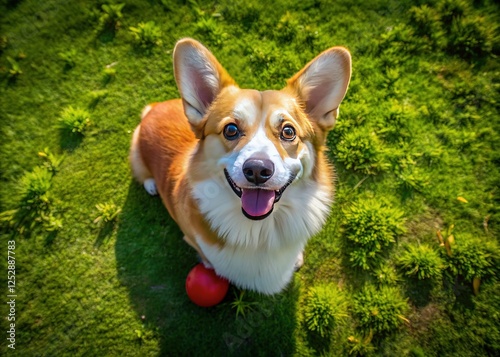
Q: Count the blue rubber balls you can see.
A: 0